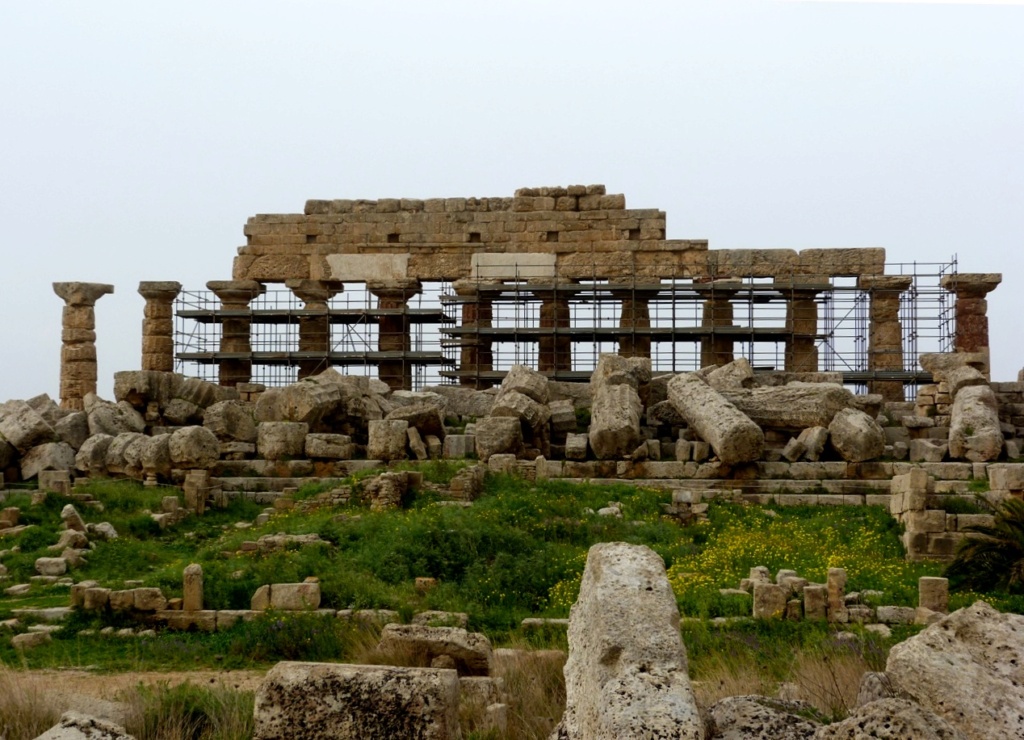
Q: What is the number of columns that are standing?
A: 12